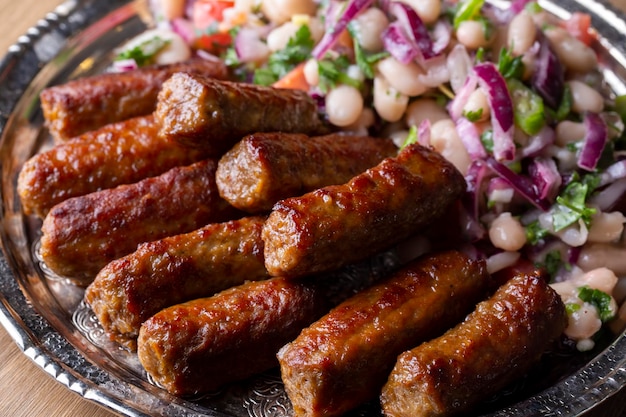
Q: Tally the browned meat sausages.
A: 10